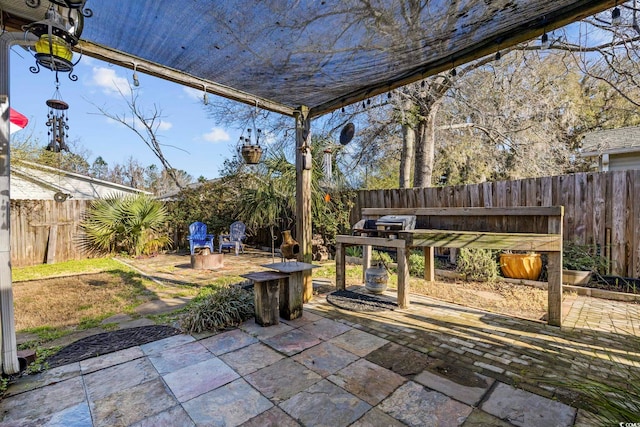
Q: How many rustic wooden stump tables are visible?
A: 2